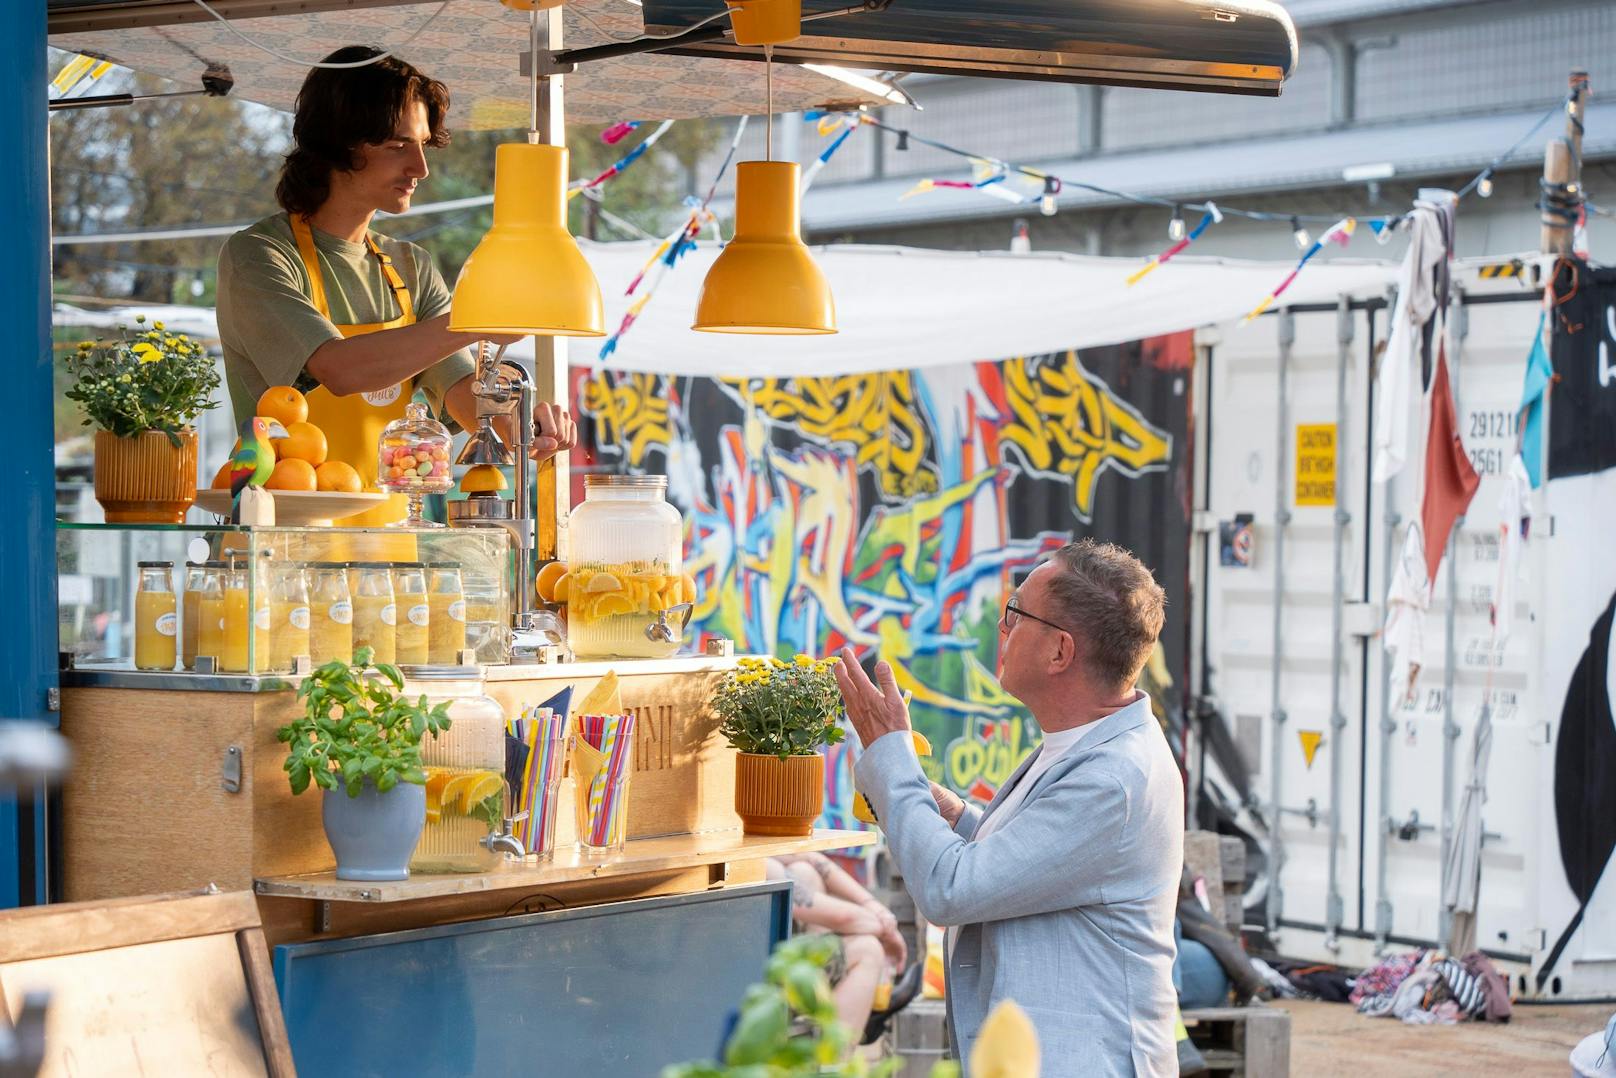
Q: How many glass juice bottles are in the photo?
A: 9